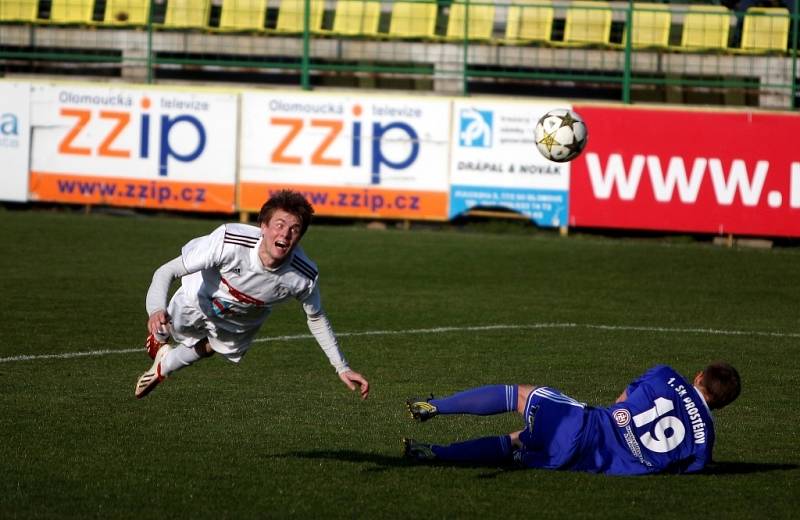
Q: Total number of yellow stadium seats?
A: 14